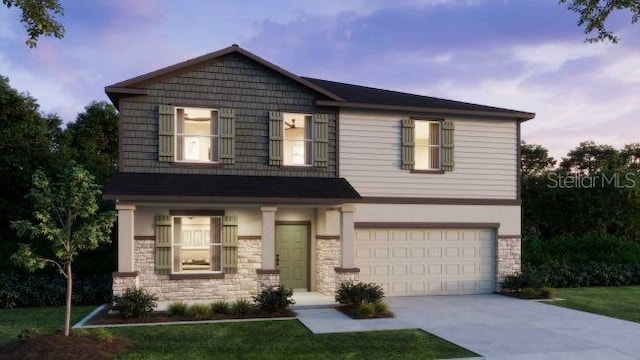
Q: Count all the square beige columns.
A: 3